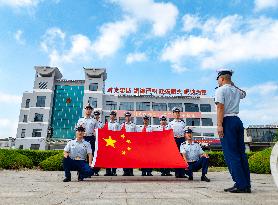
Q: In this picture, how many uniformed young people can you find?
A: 10